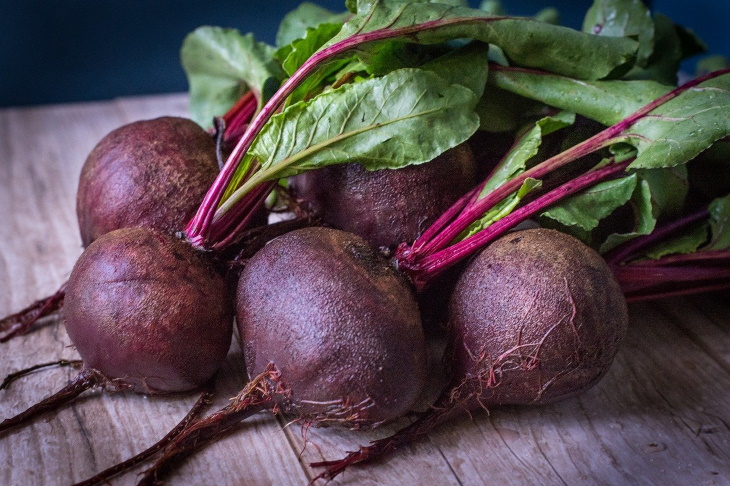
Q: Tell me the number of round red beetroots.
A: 5